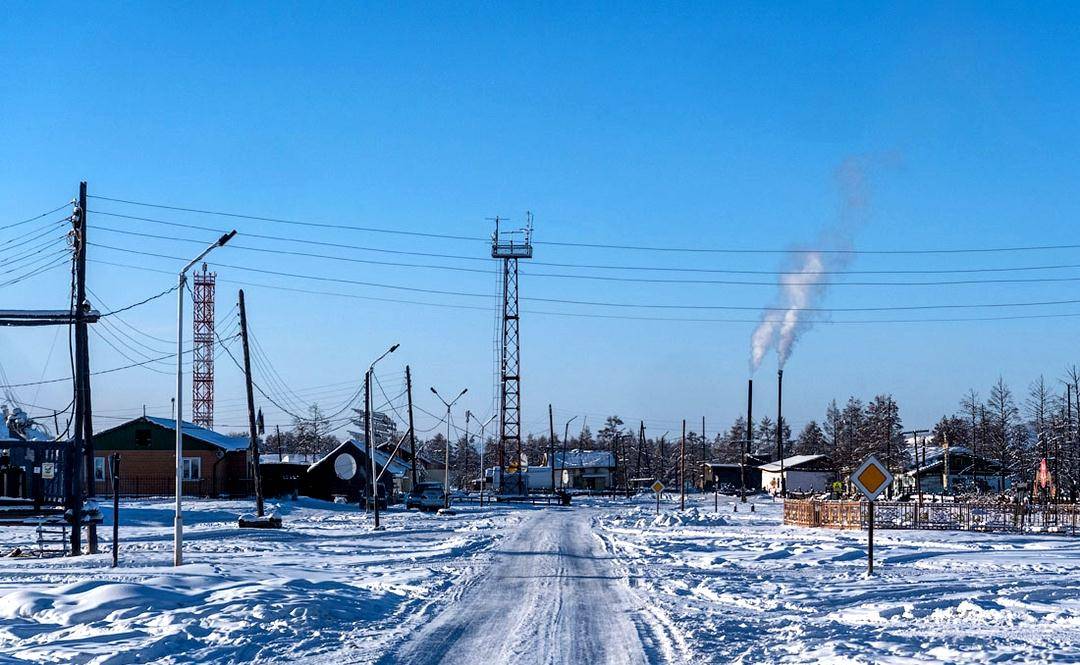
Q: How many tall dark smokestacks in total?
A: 2